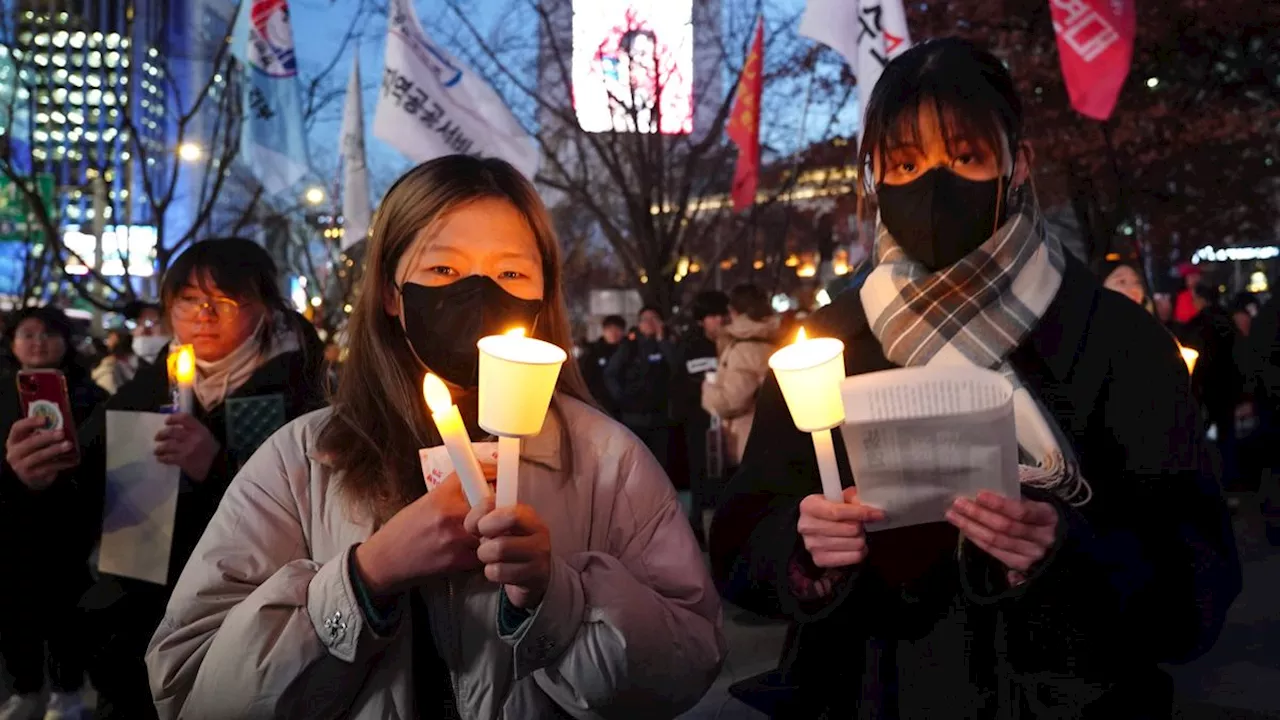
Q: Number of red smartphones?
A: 1